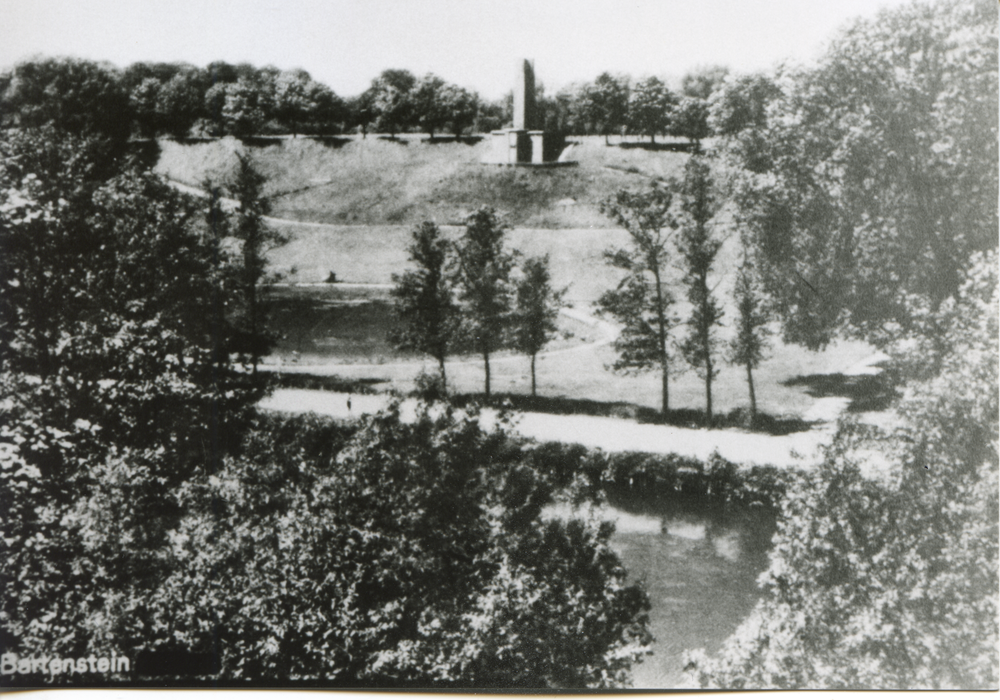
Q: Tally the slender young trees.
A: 6